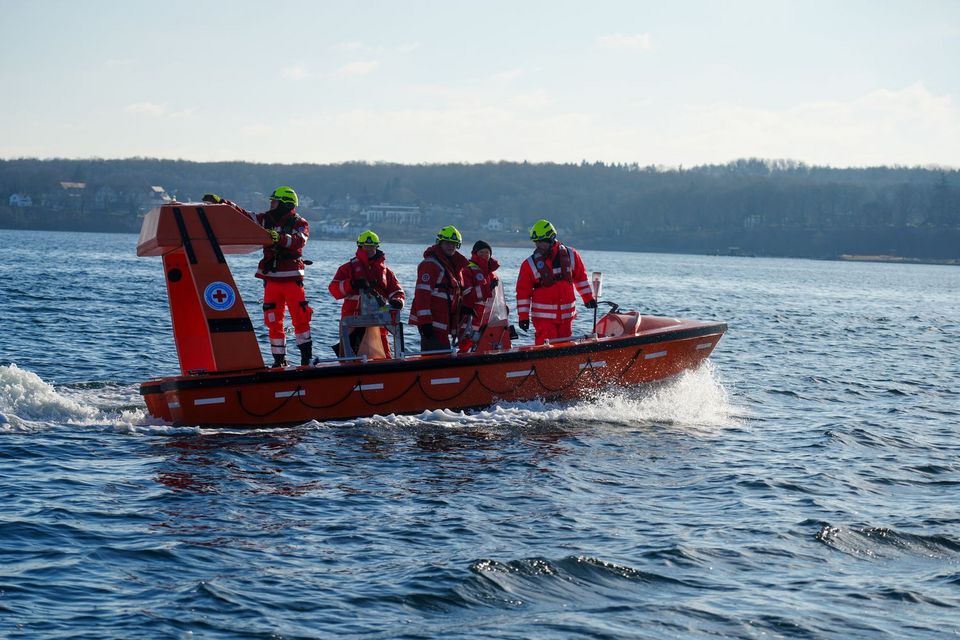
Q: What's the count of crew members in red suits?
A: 5